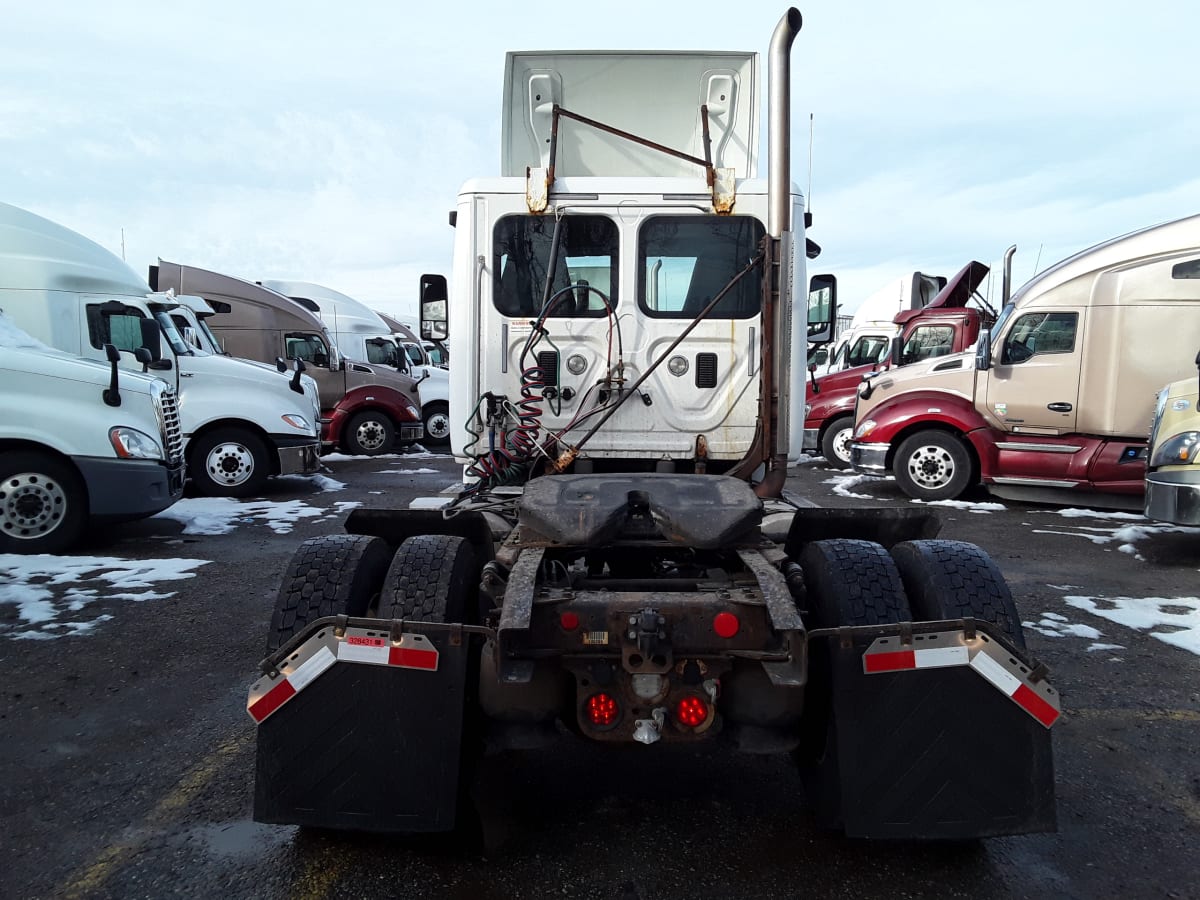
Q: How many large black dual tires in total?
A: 4